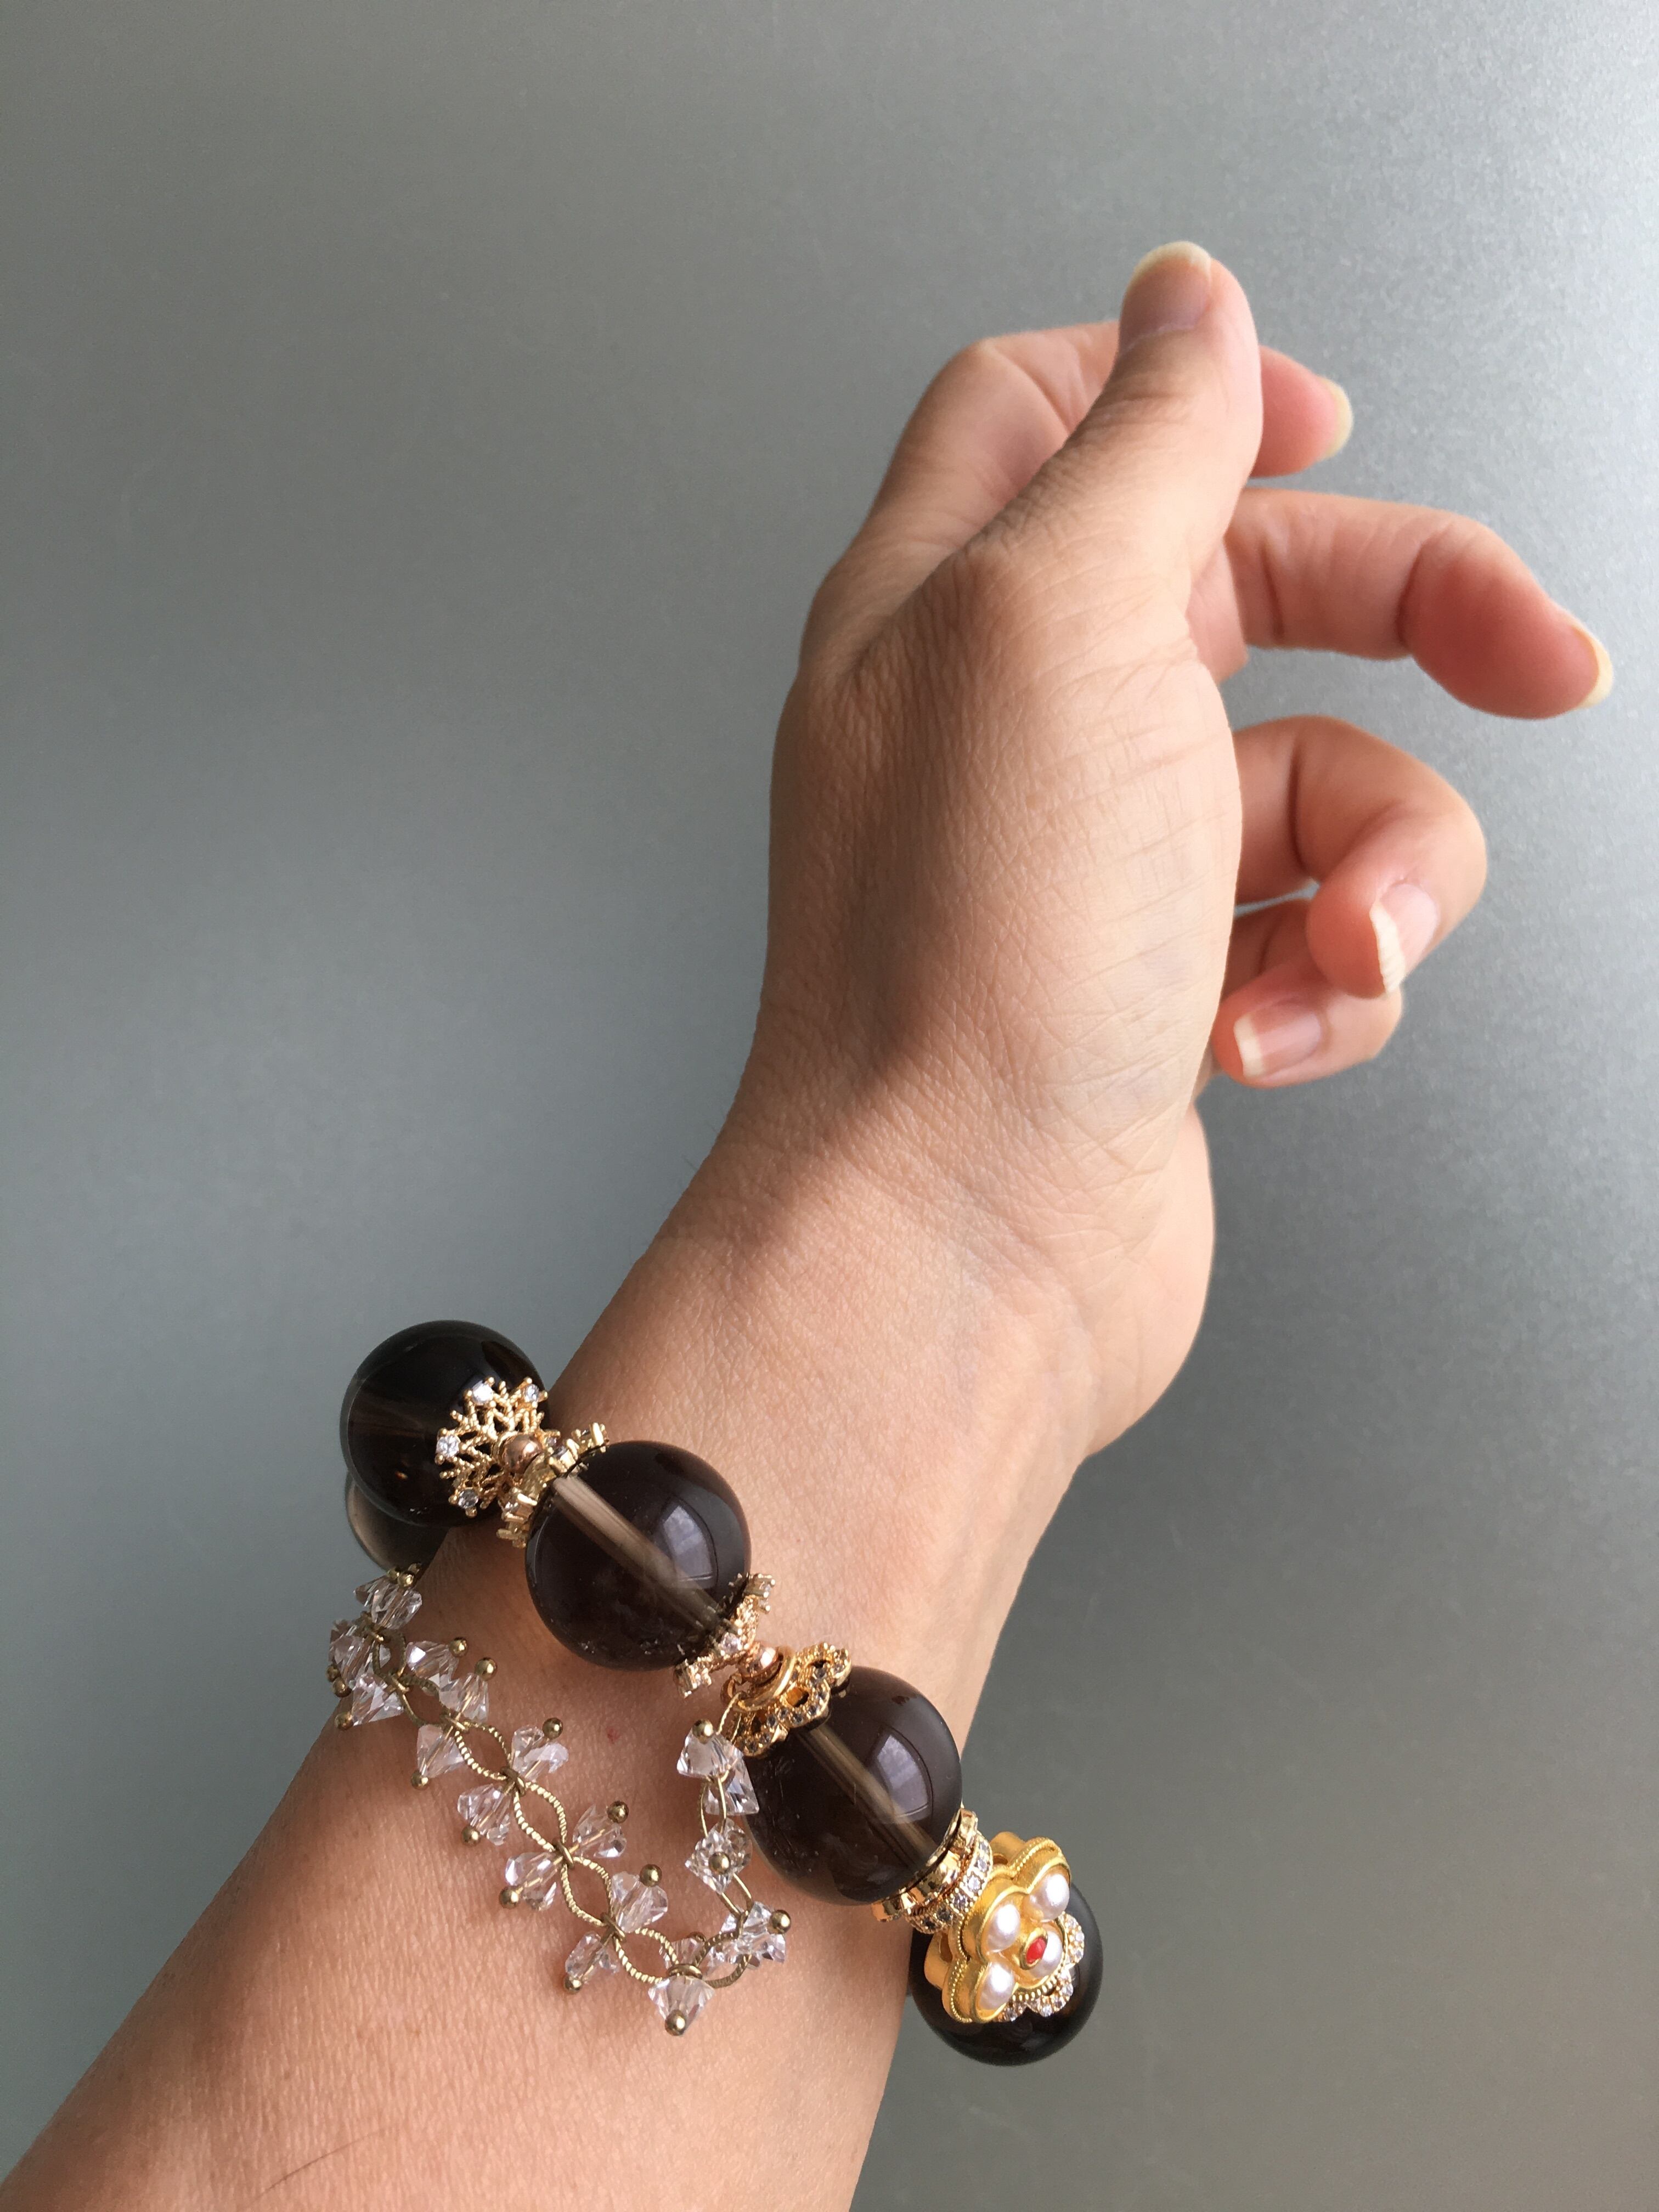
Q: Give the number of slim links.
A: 10